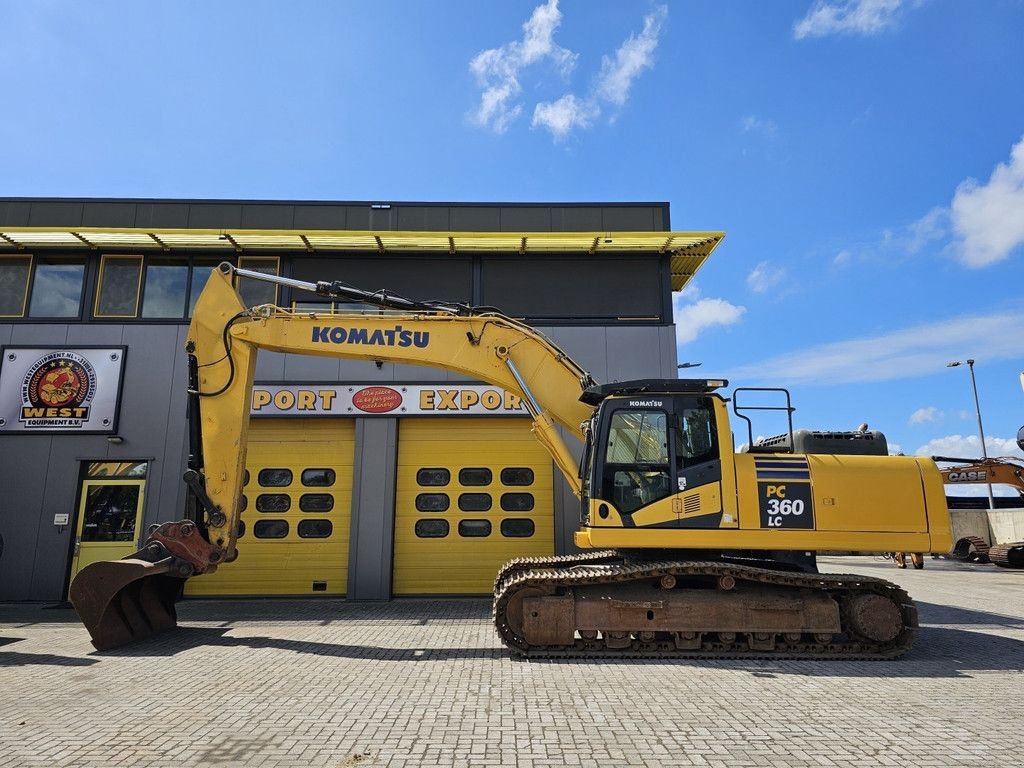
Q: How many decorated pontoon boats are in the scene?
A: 0